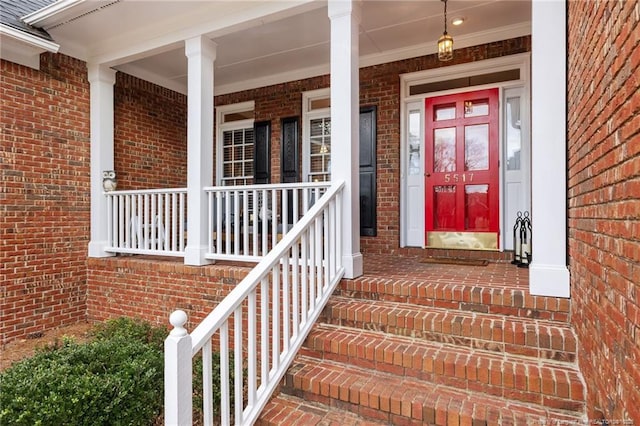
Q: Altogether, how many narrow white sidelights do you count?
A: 2